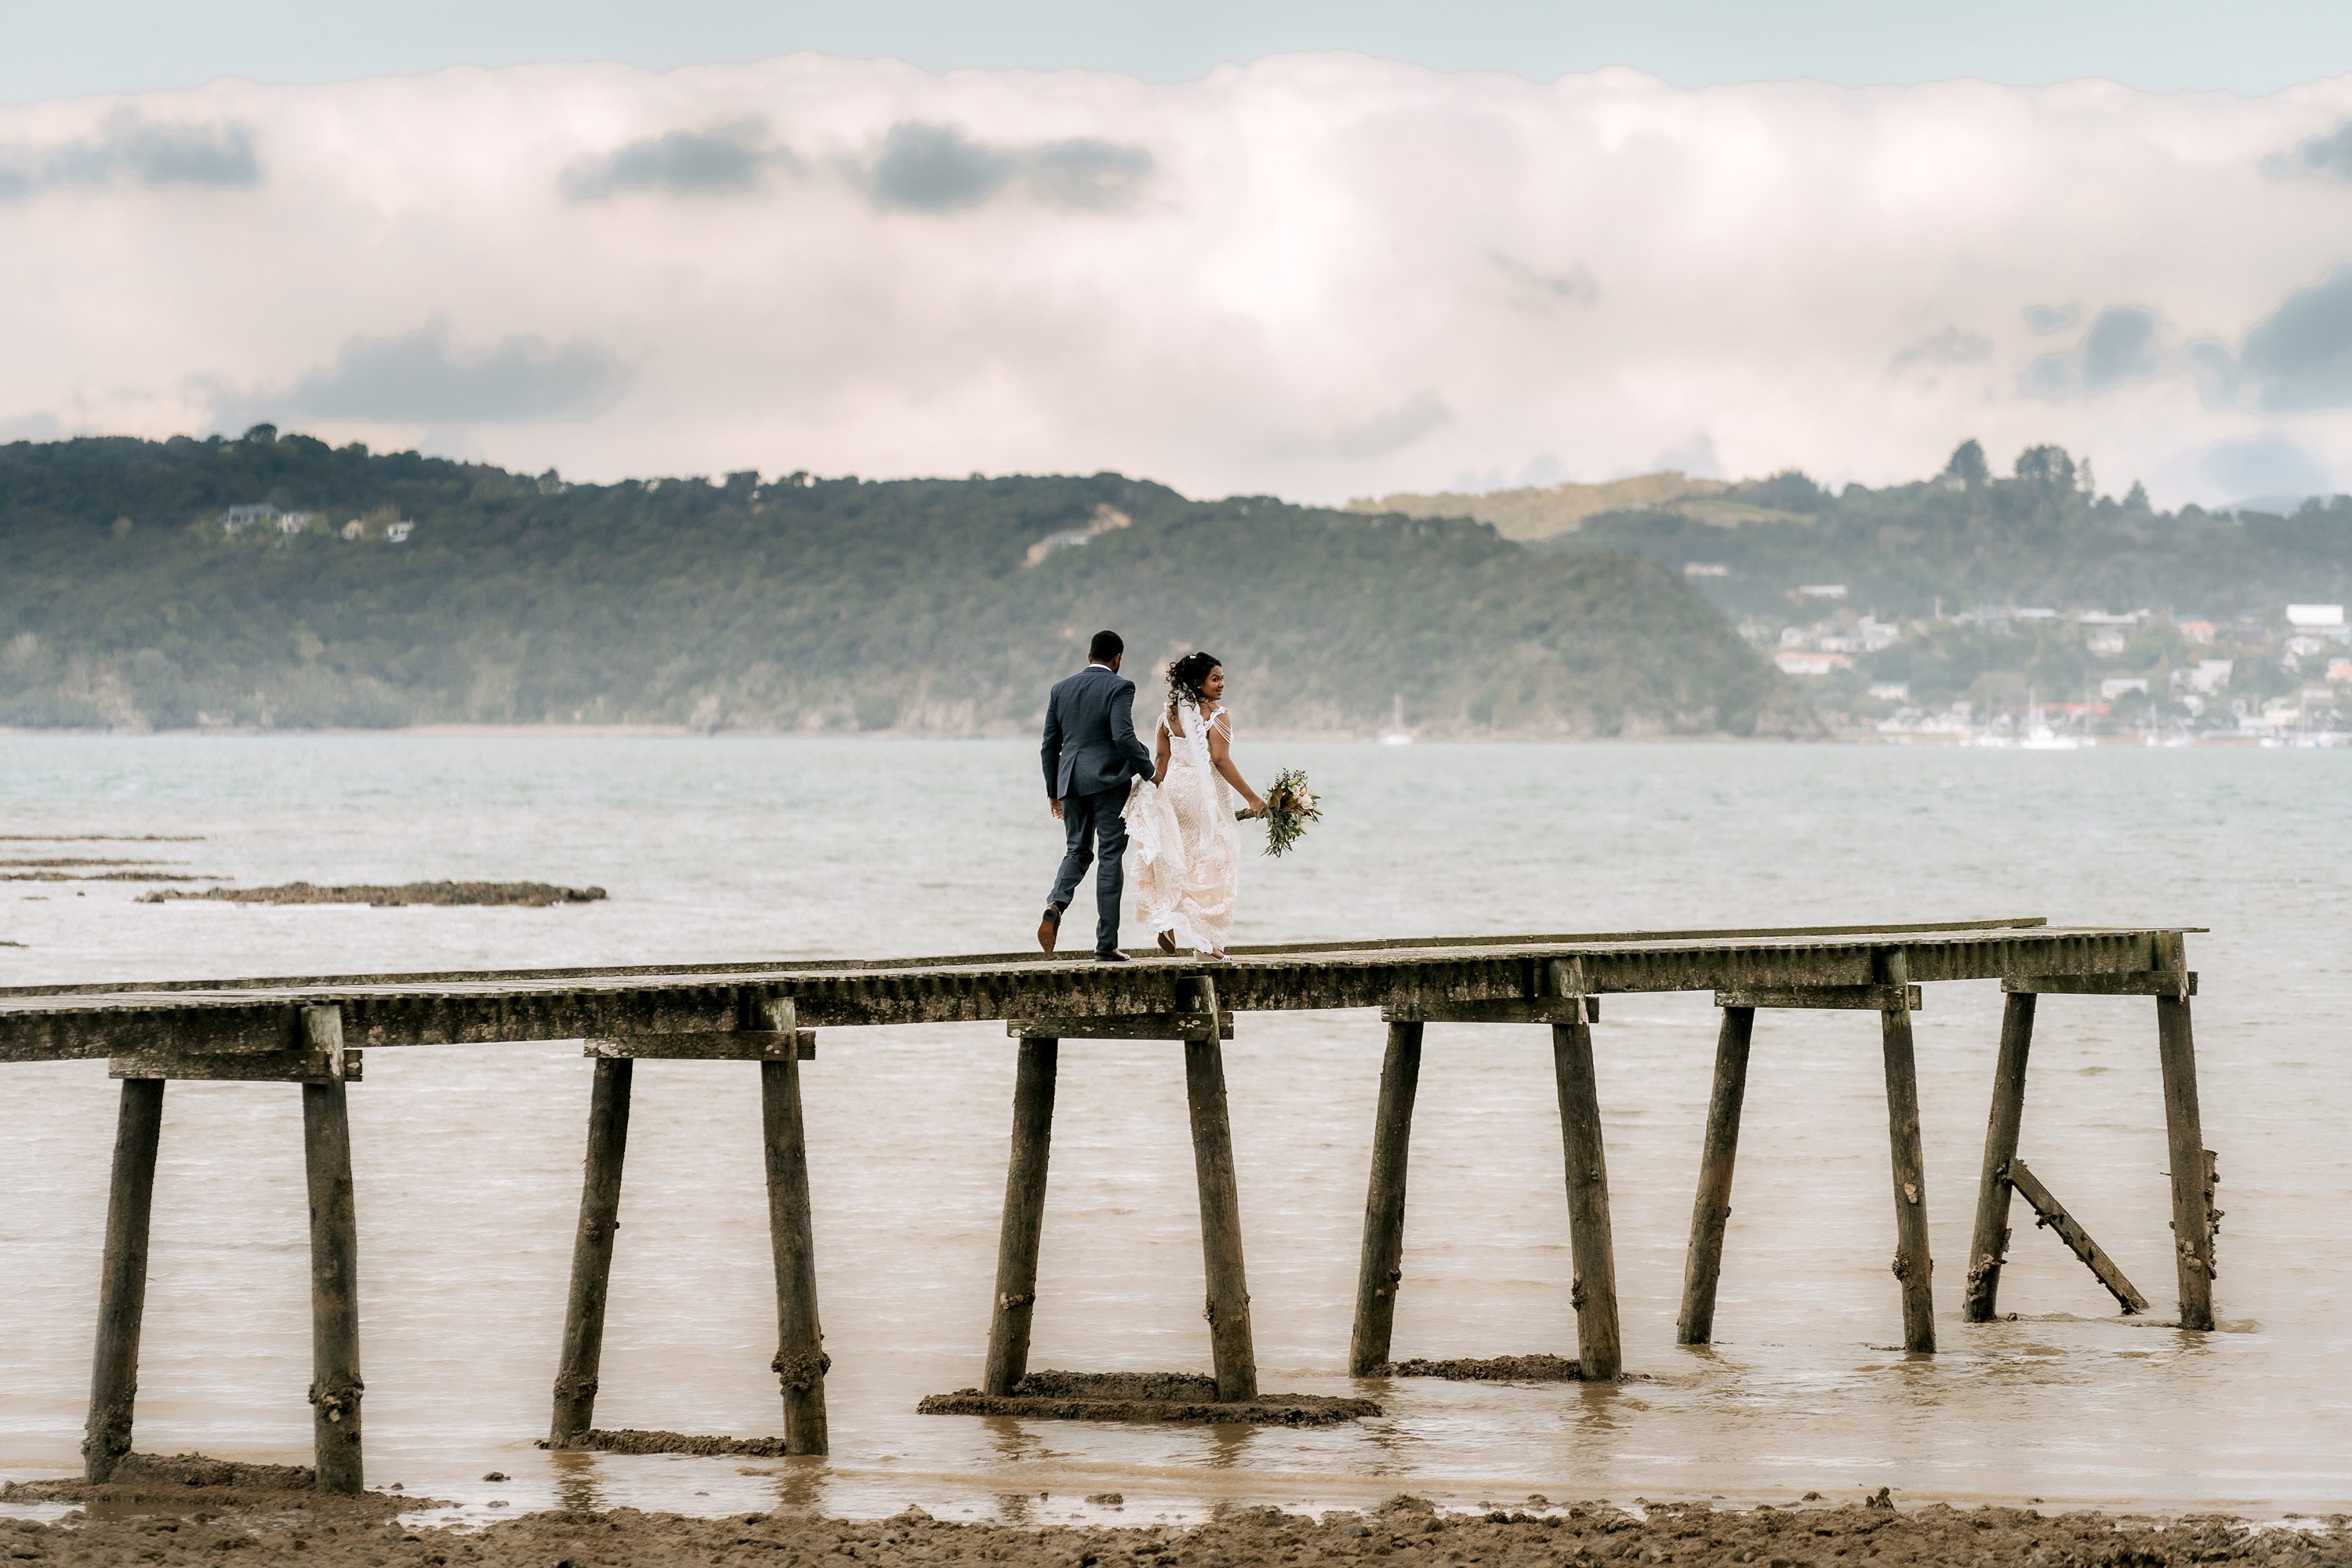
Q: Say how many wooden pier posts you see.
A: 12